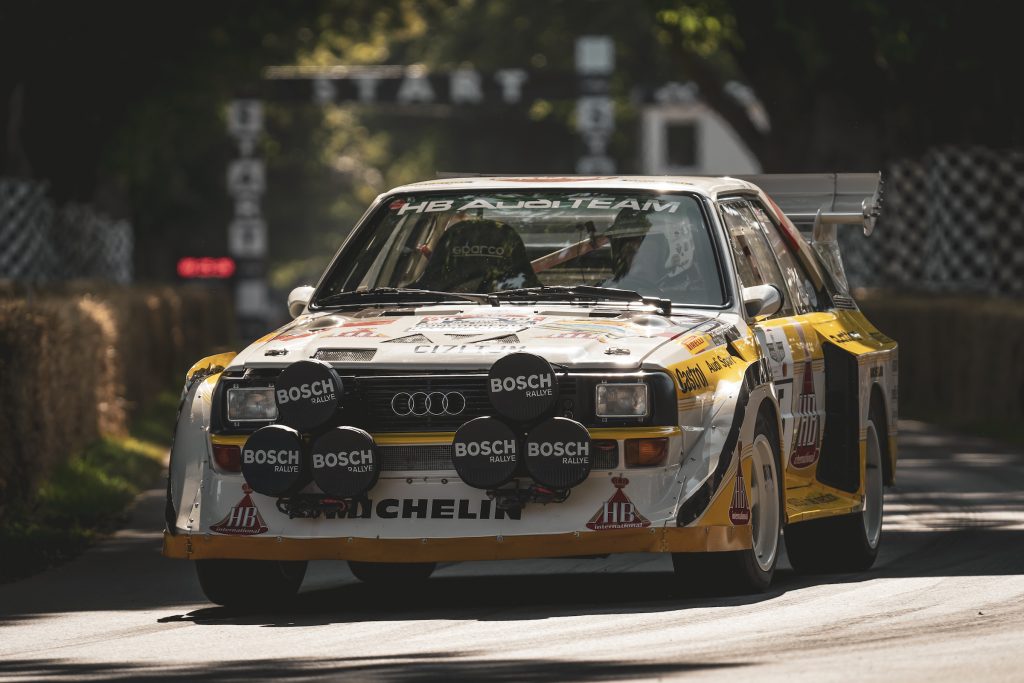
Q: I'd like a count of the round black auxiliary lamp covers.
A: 6